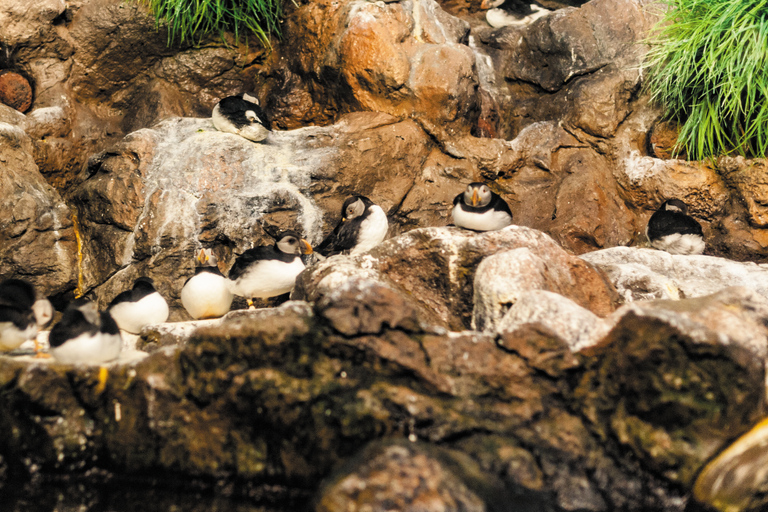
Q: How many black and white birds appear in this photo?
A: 10